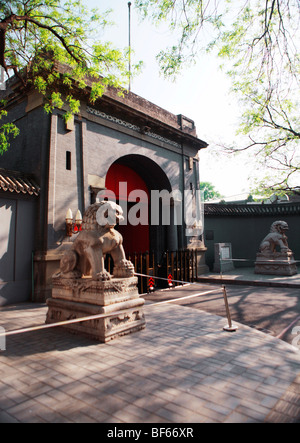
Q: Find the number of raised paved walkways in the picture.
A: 2